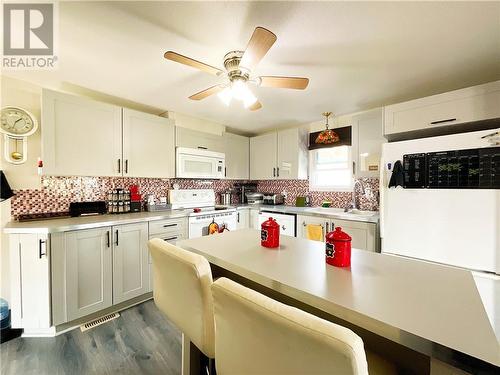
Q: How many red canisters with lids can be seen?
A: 2